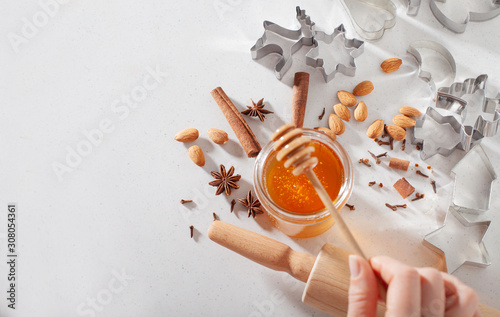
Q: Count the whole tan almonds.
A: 14